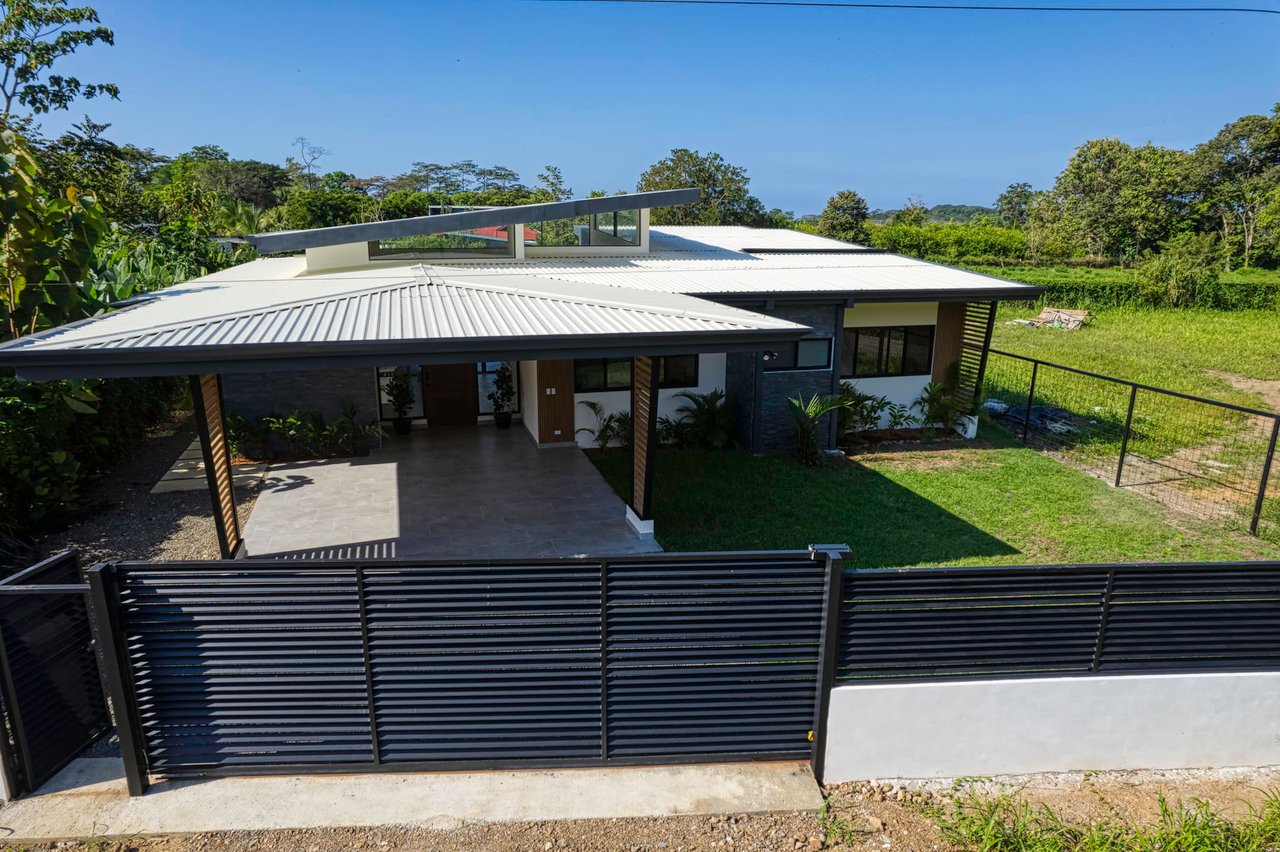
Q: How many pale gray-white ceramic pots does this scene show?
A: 0